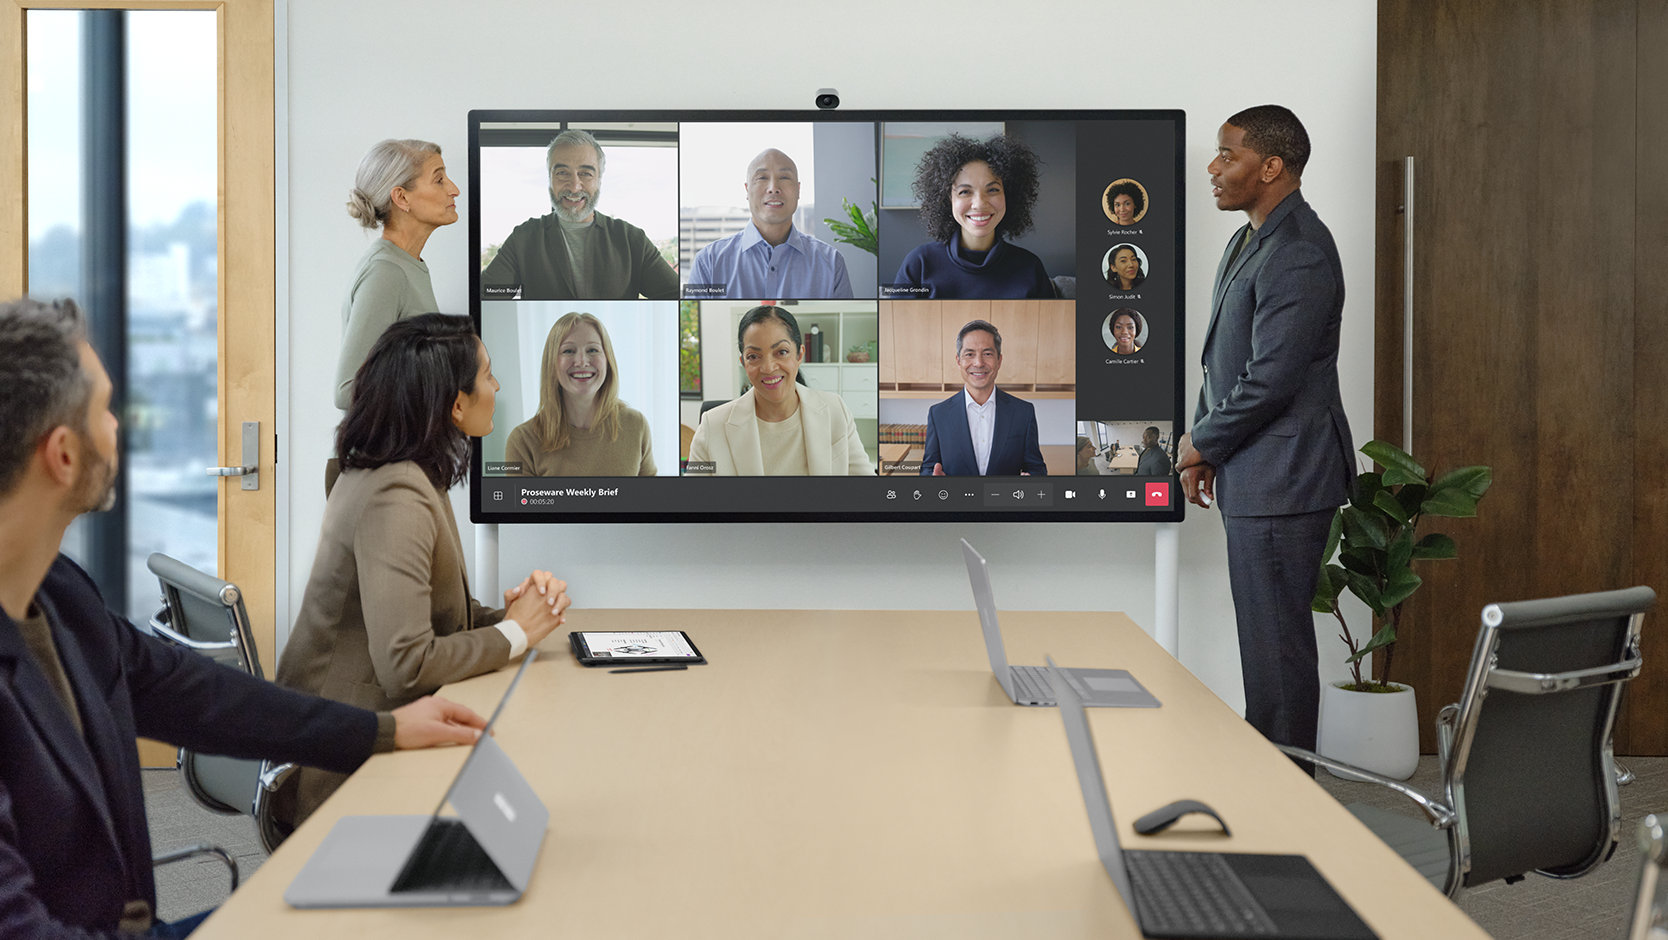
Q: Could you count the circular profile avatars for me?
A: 3